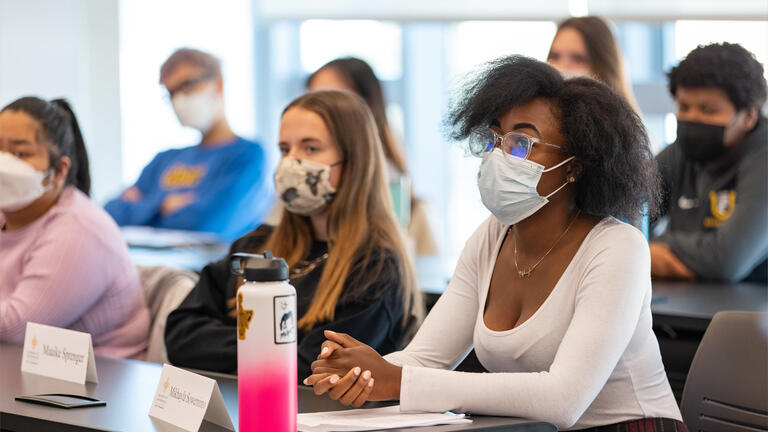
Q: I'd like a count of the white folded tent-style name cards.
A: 2